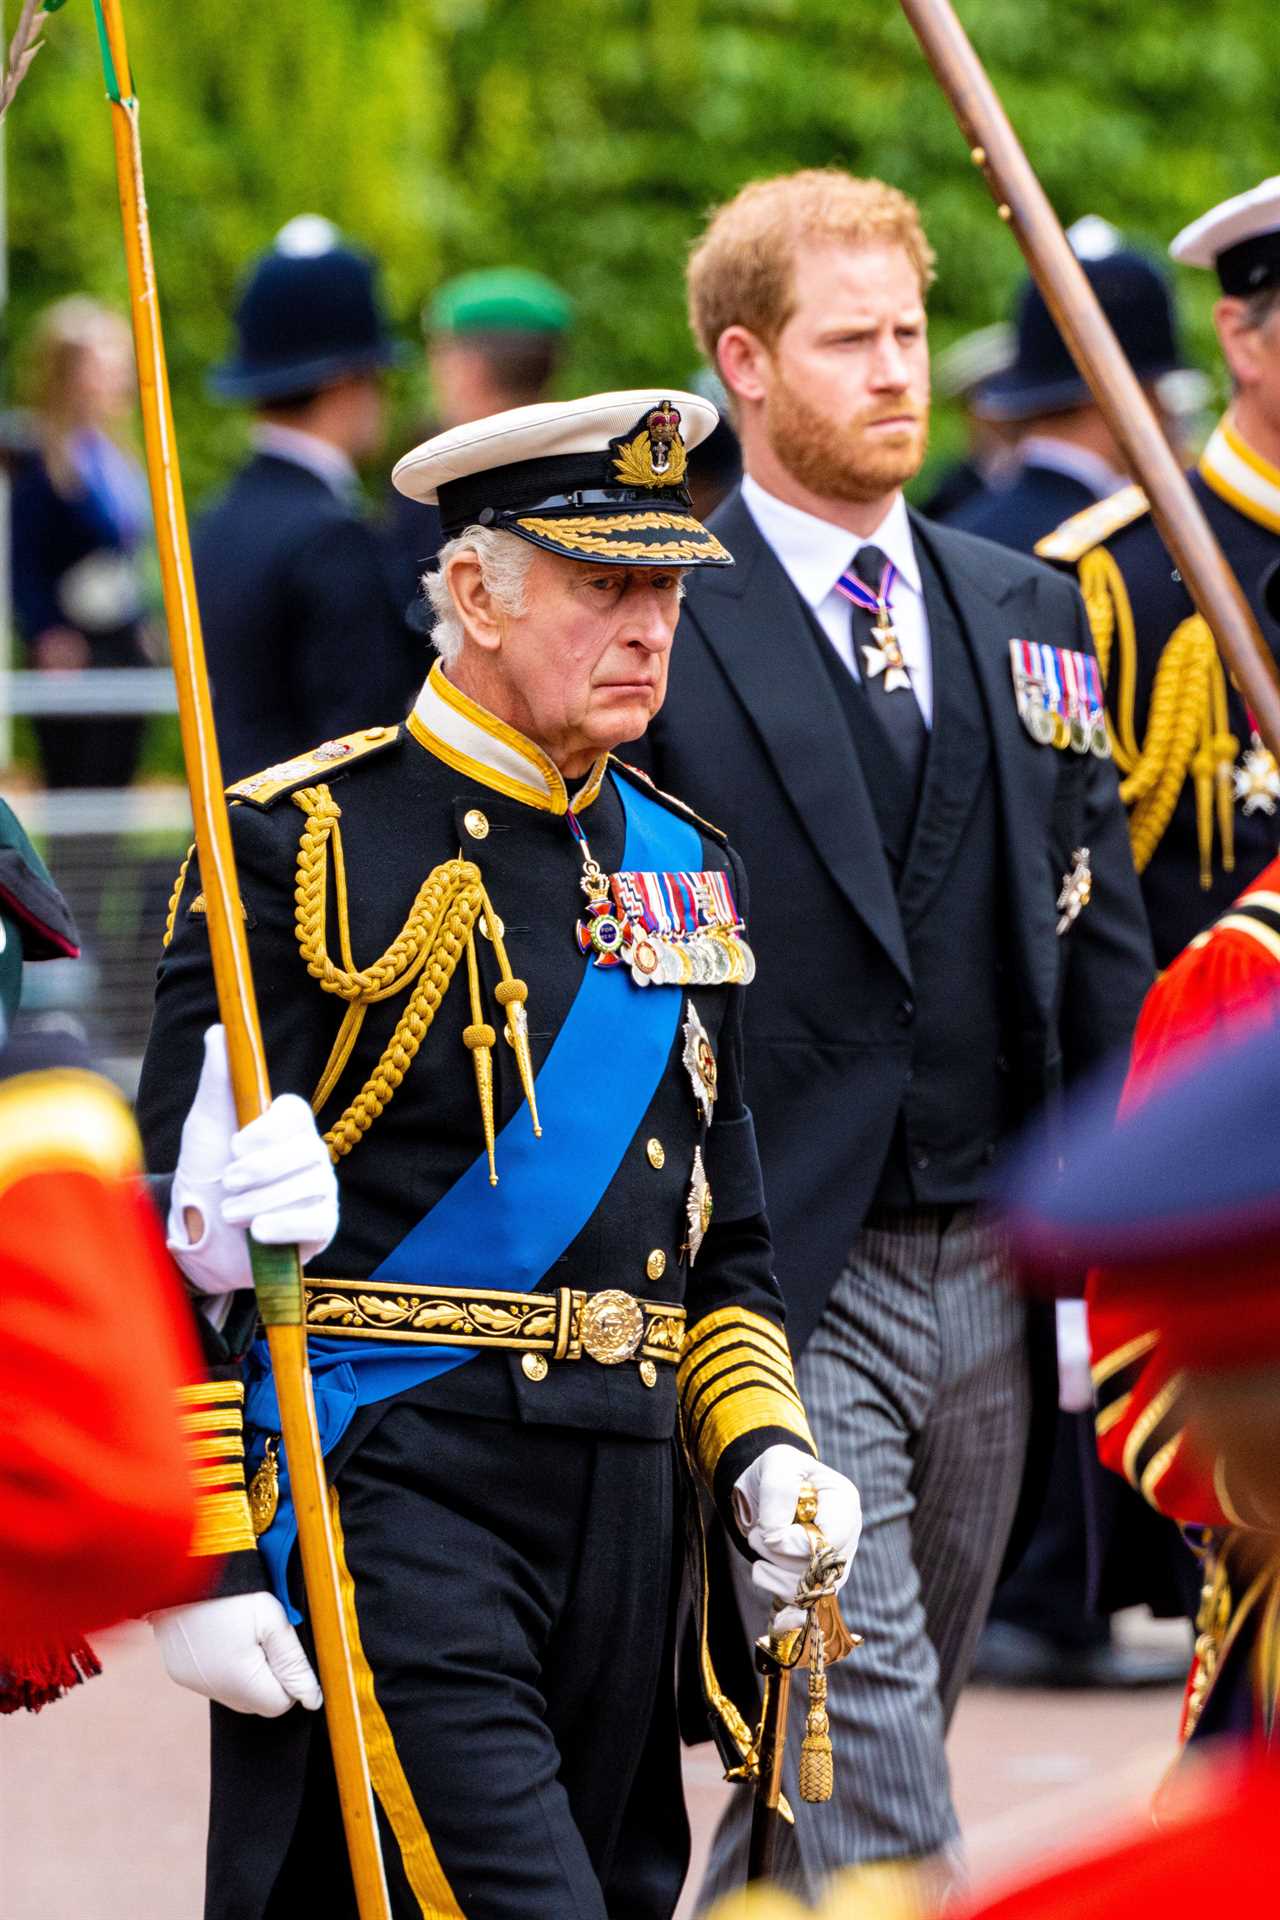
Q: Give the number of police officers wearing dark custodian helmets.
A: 2